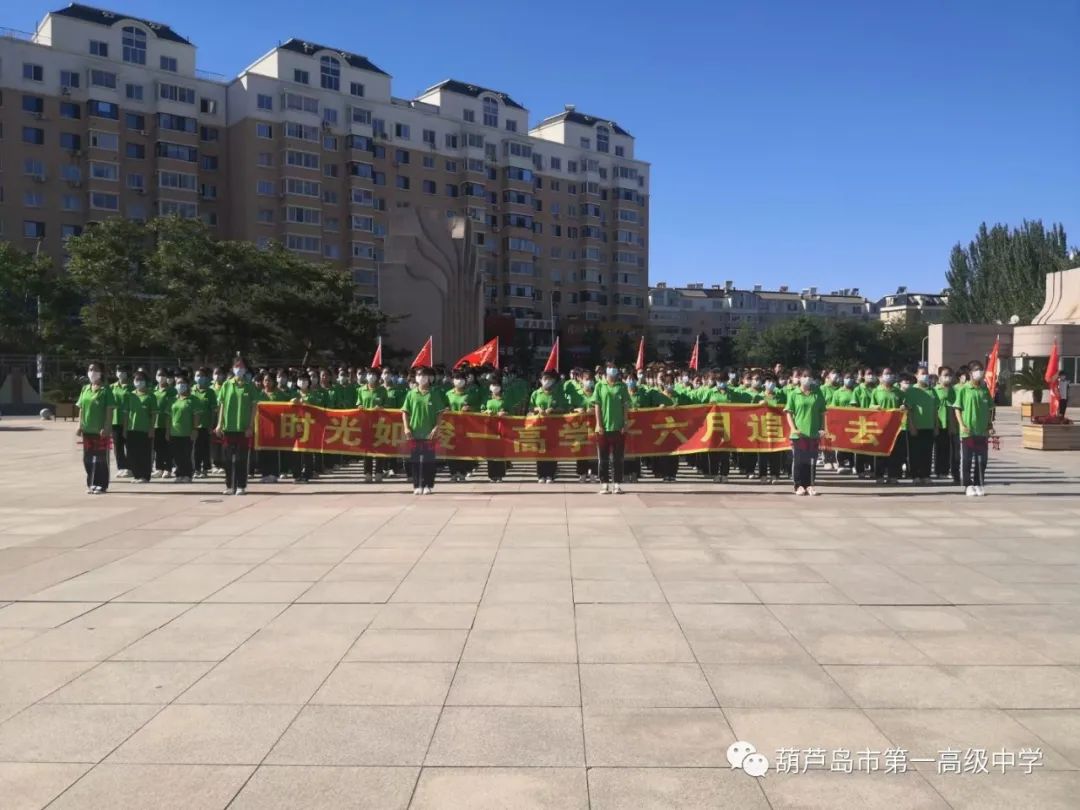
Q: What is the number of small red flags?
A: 8